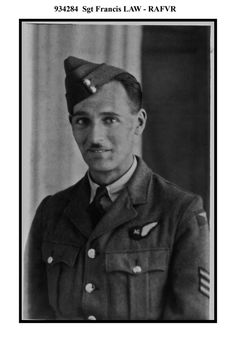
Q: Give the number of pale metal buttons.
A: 7